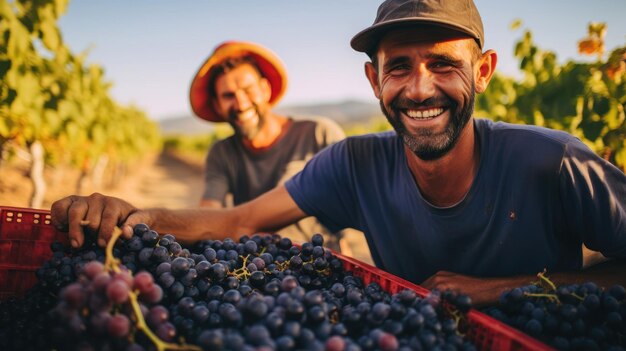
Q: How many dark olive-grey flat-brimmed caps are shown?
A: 1